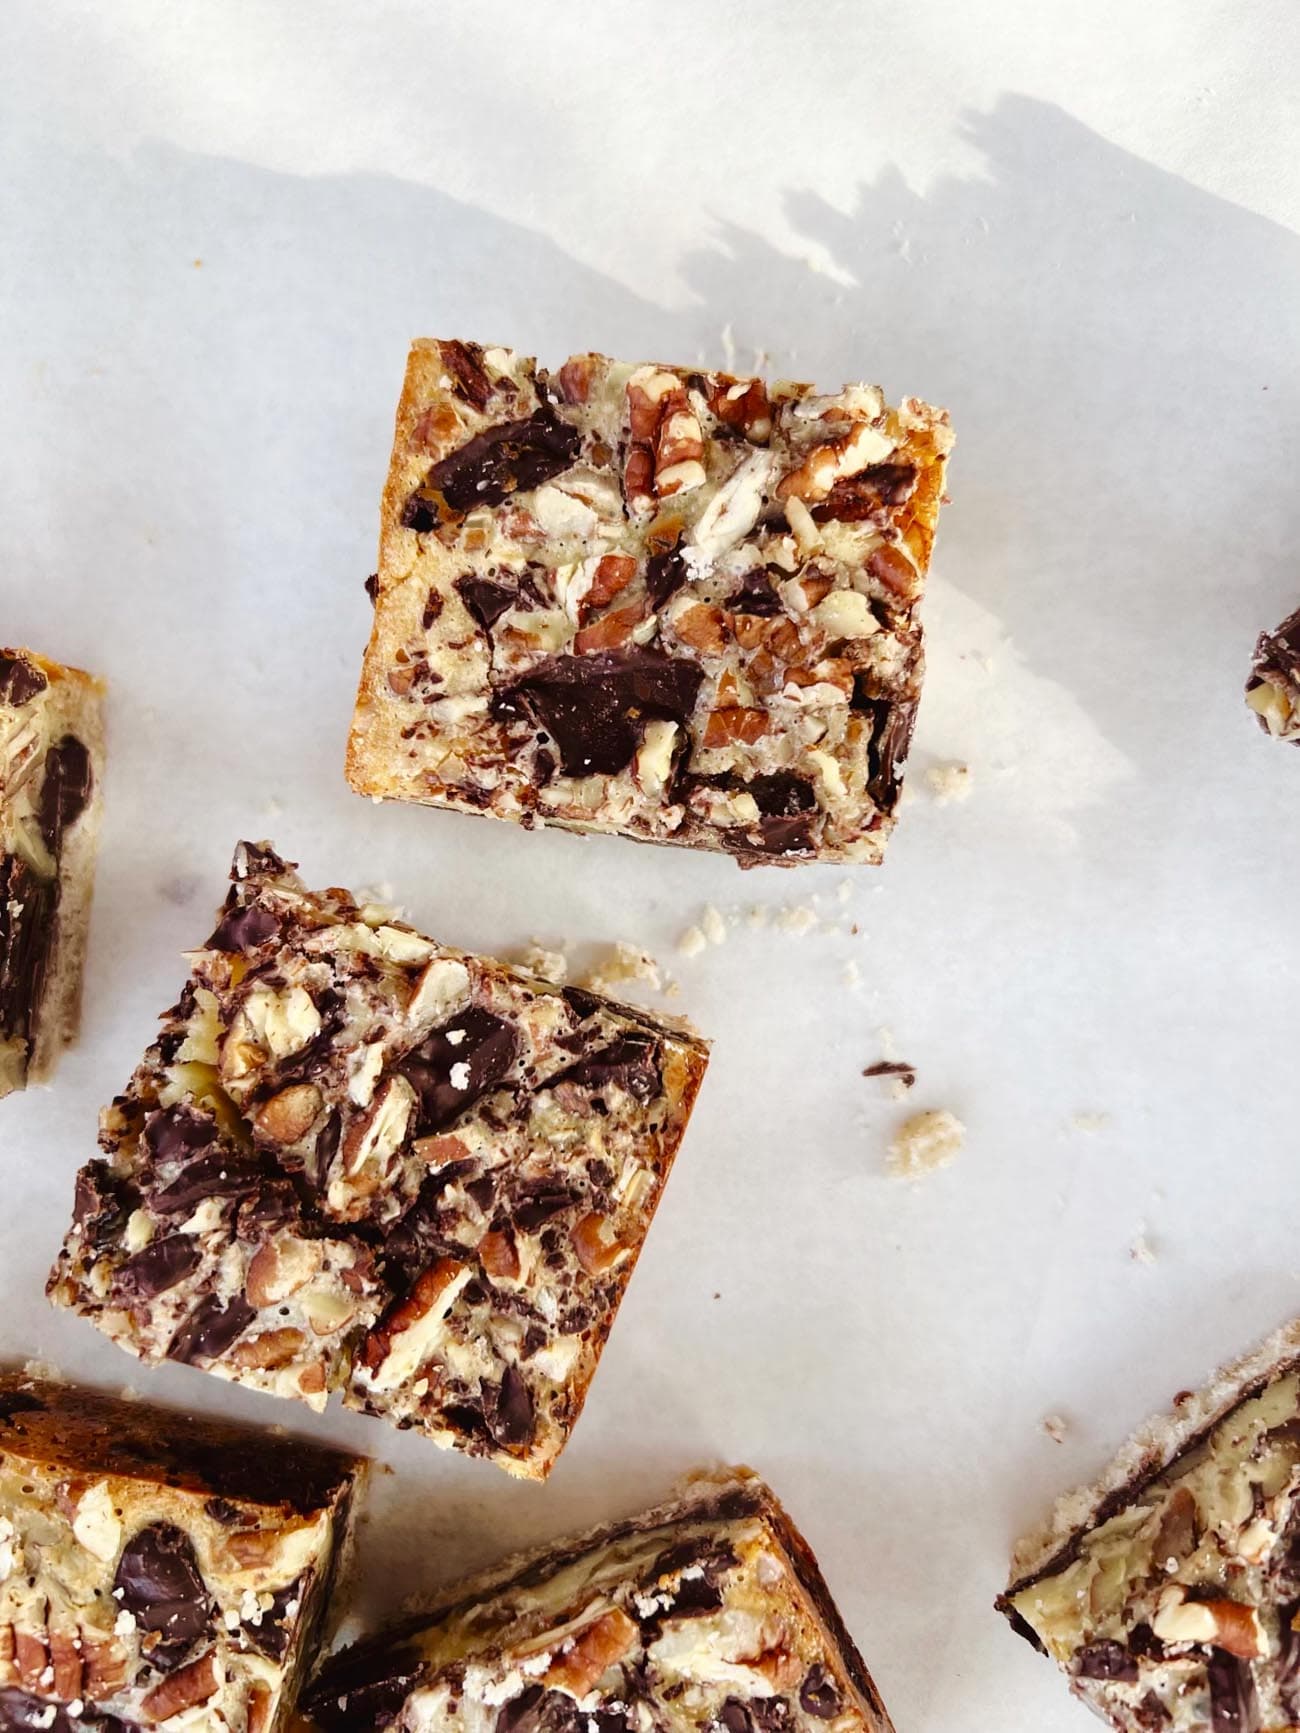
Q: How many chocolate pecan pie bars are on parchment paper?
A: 7